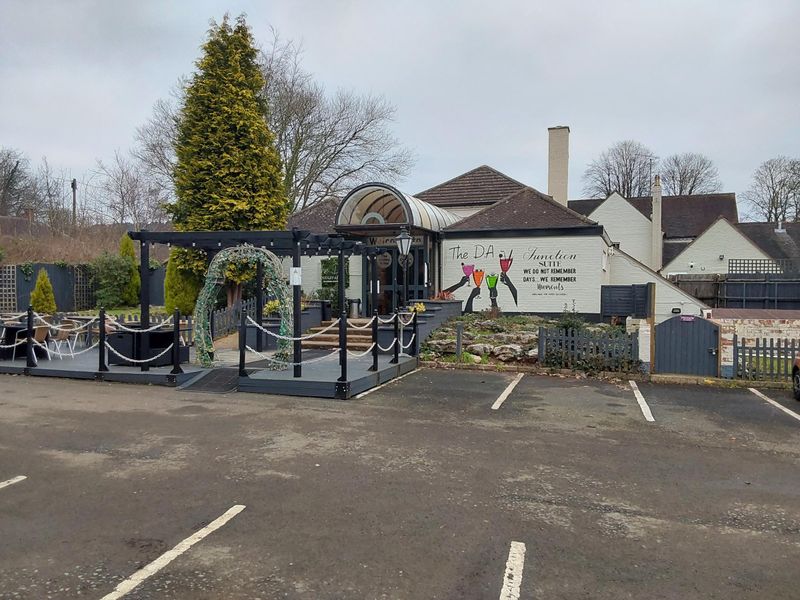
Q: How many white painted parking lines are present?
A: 7